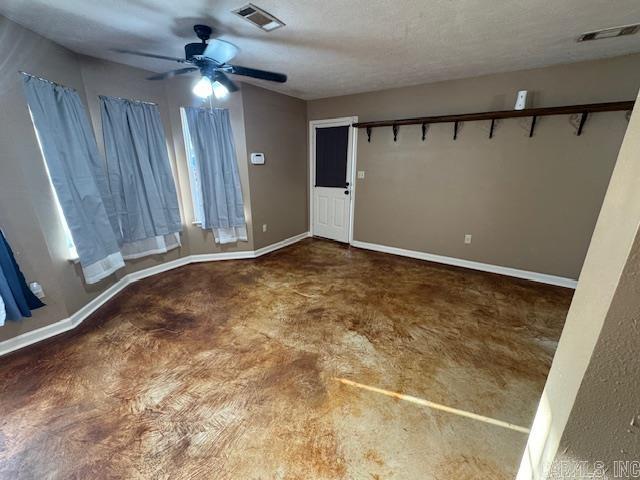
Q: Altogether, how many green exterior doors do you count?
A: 0